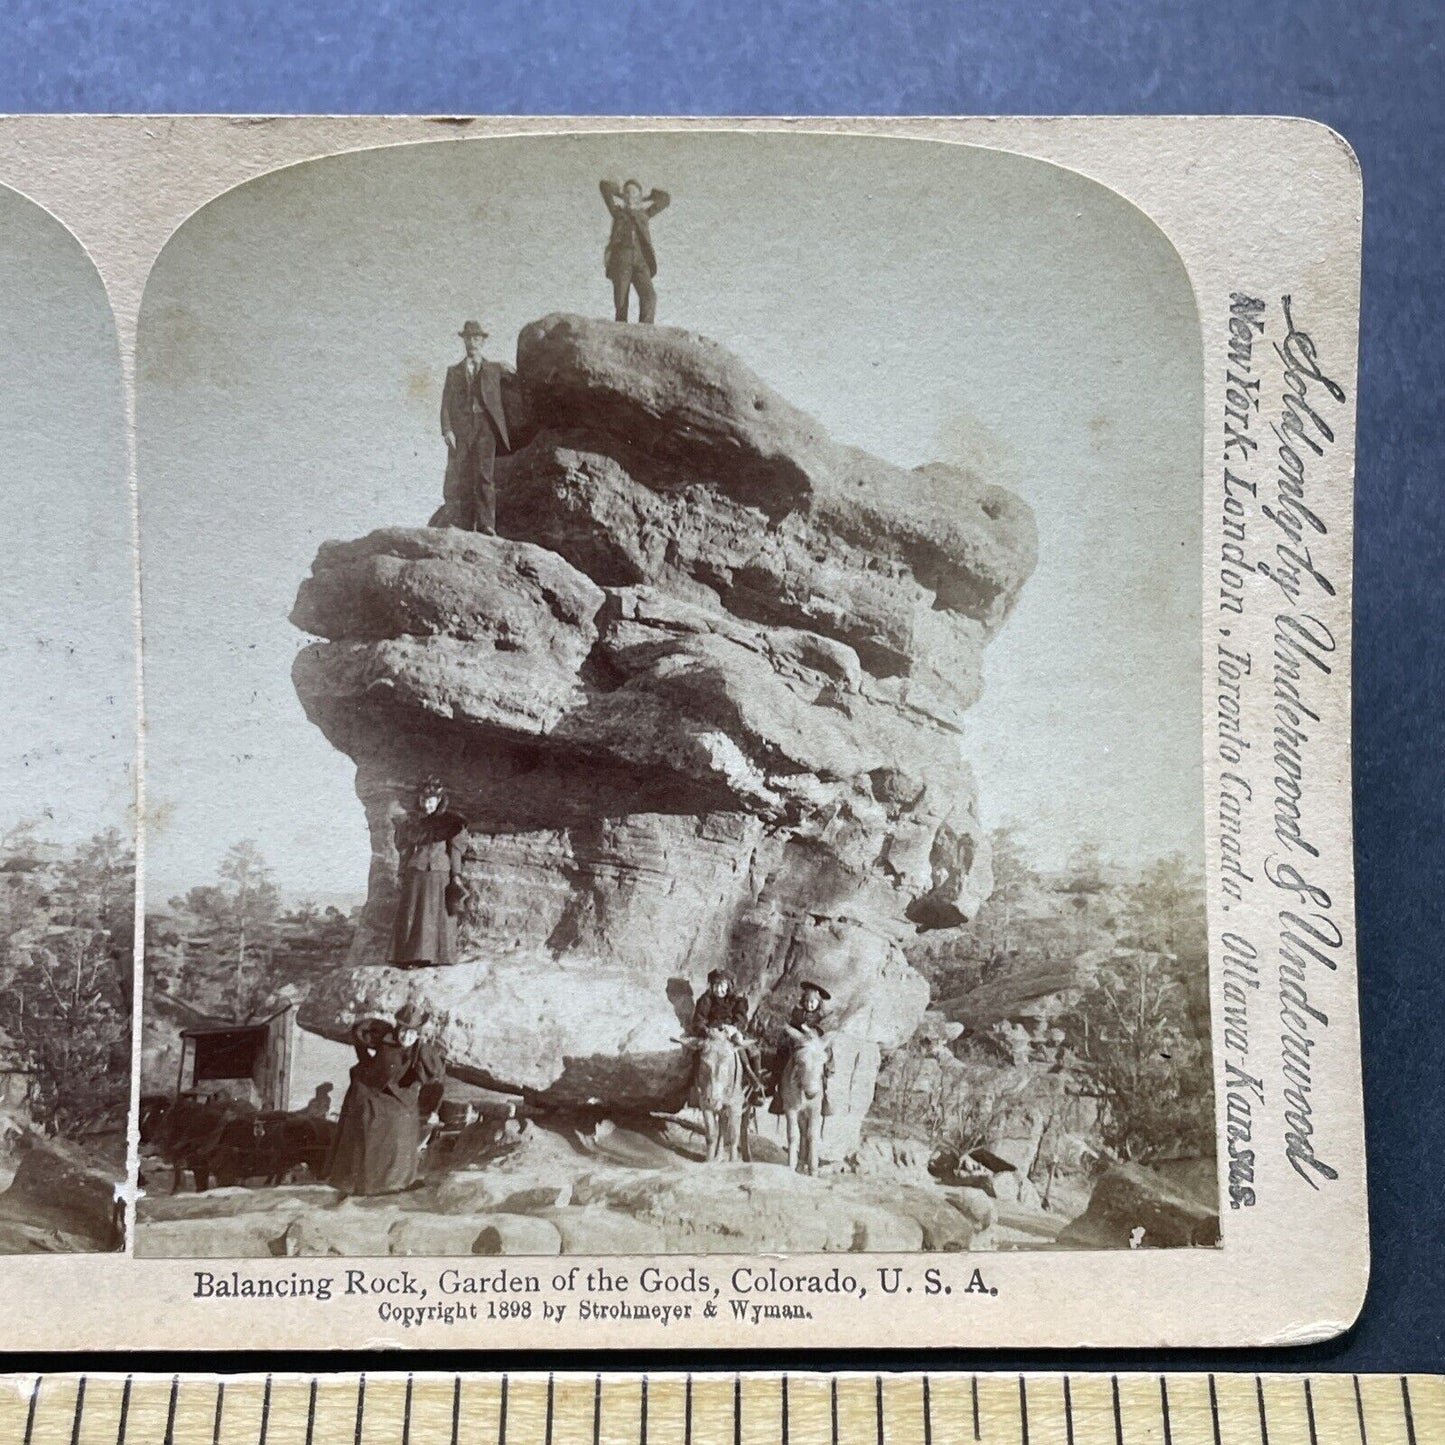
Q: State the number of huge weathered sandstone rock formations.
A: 1